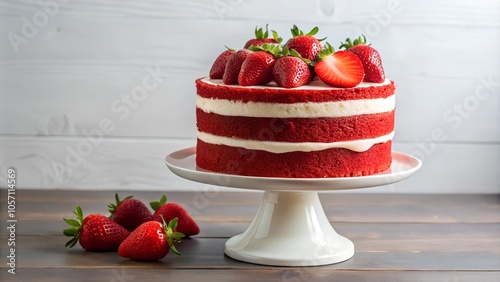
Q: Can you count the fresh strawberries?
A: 12